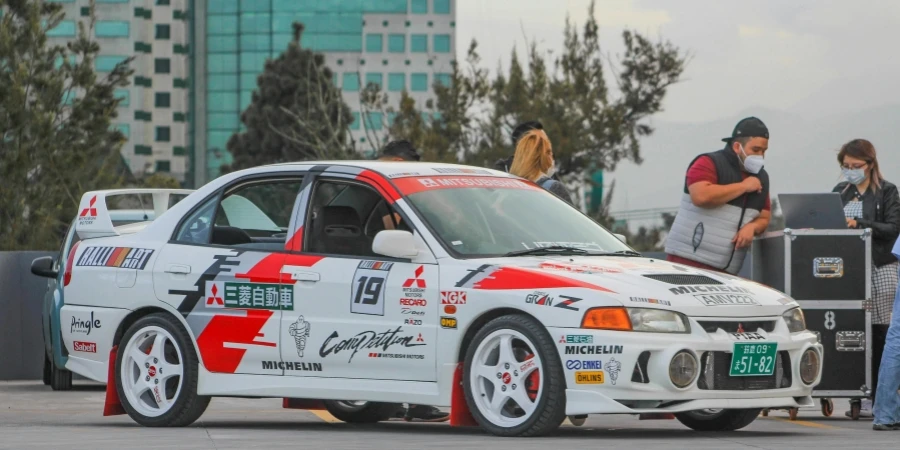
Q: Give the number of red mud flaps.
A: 4